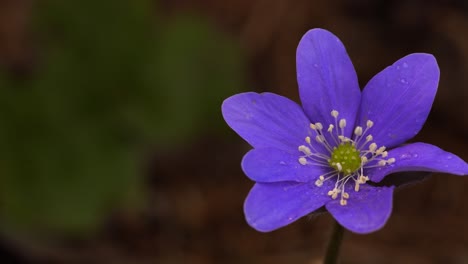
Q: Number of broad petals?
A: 7